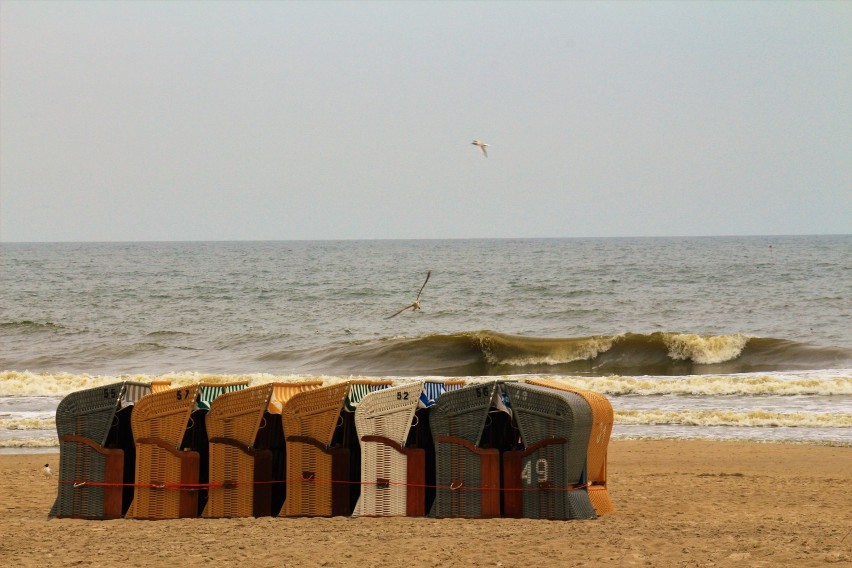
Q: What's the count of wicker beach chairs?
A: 8